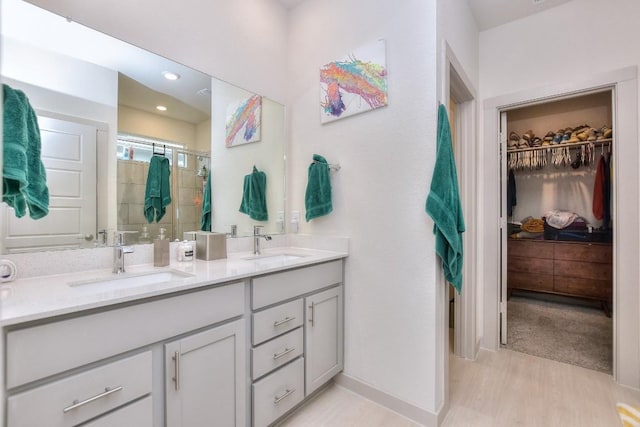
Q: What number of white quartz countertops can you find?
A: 1